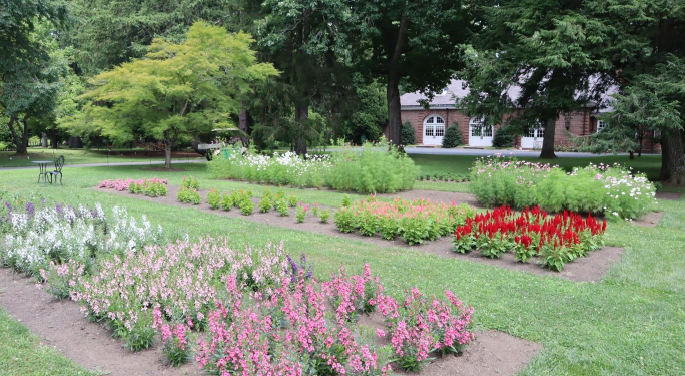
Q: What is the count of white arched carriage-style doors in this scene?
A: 3